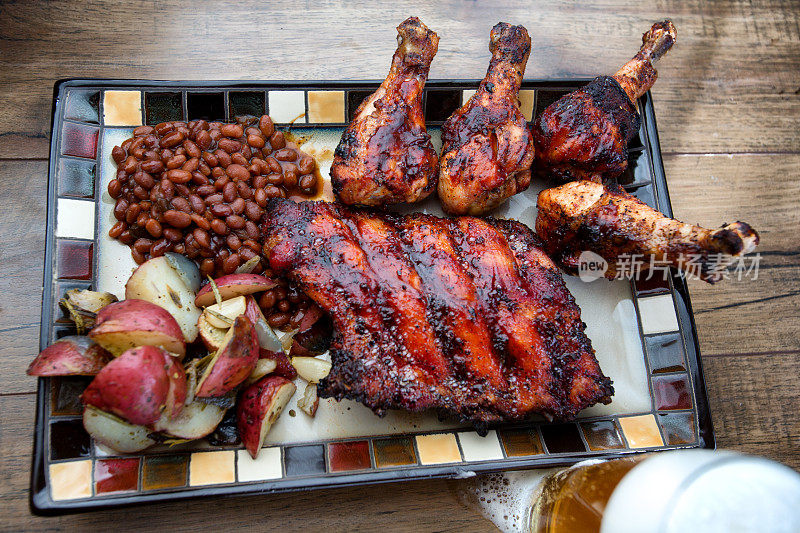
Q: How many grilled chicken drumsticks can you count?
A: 4